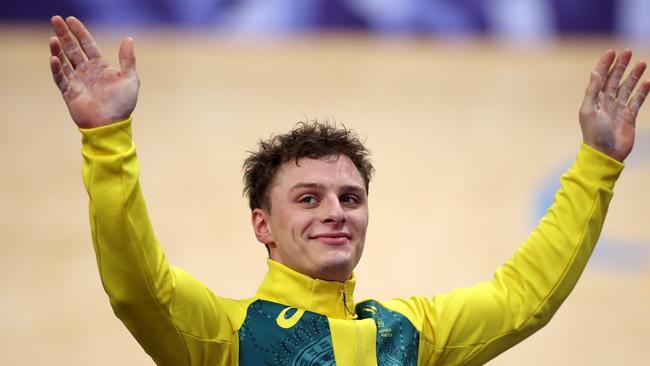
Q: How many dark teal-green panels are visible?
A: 2